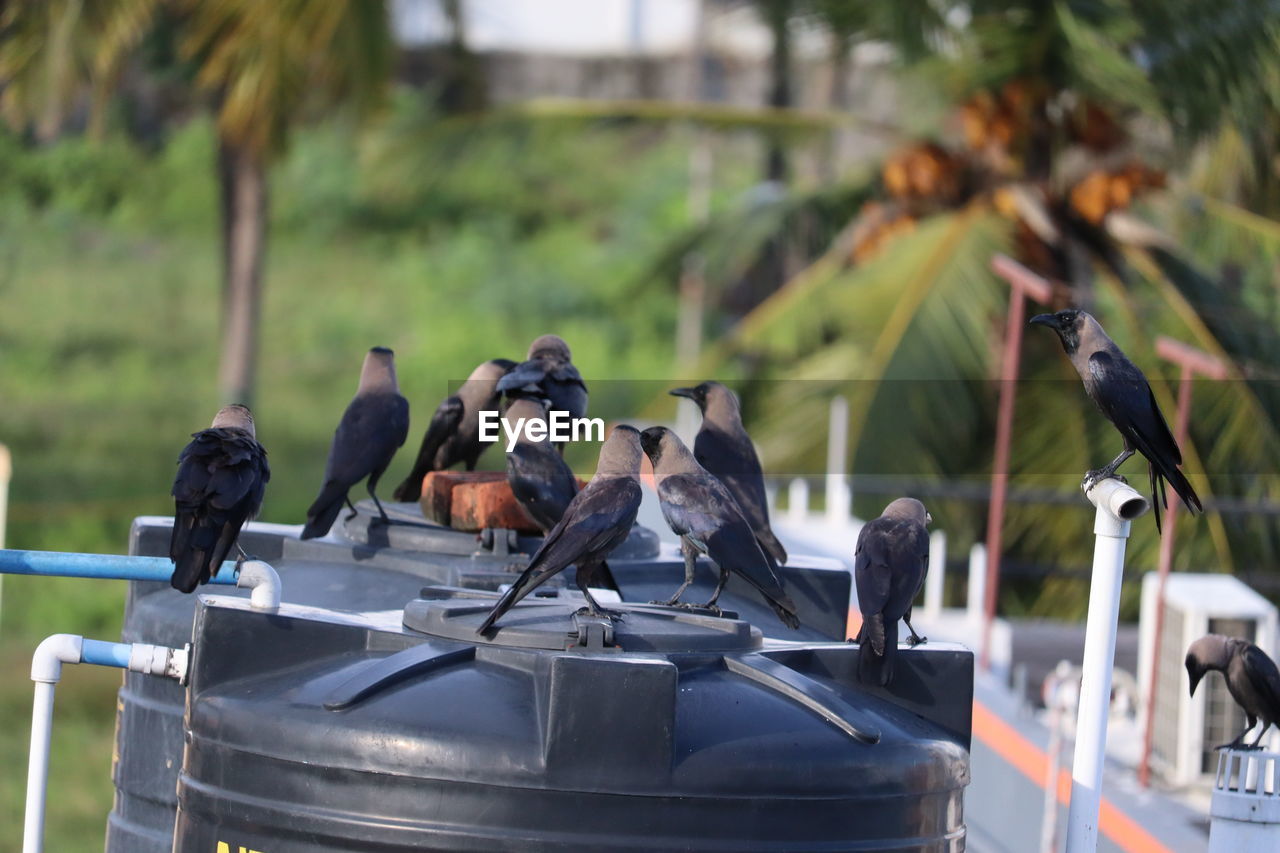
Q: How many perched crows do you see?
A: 11